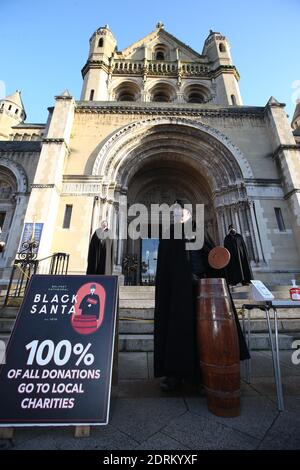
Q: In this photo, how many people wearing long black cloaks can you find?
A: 3